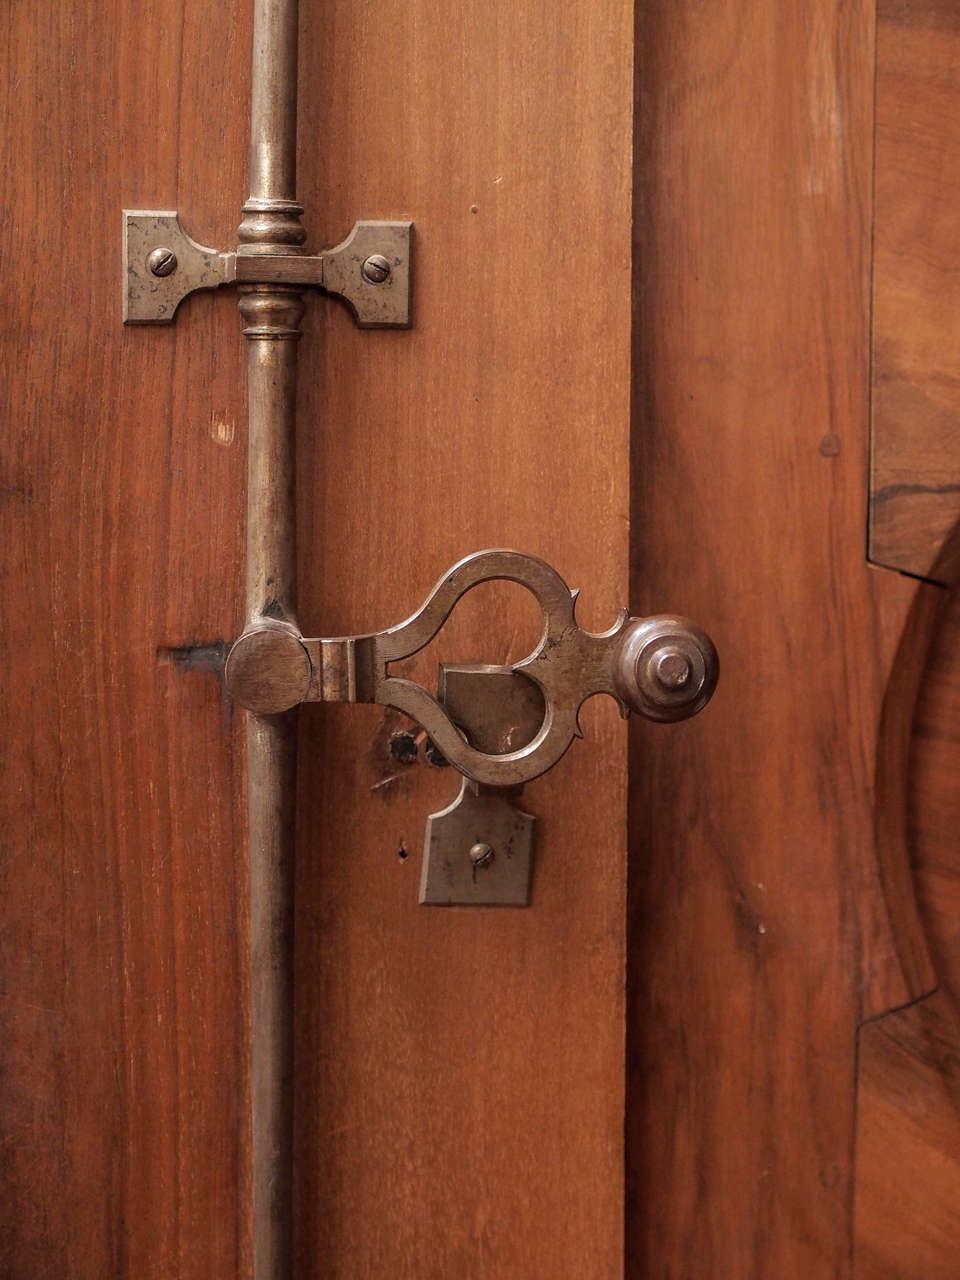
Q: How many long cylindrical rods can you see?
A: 1